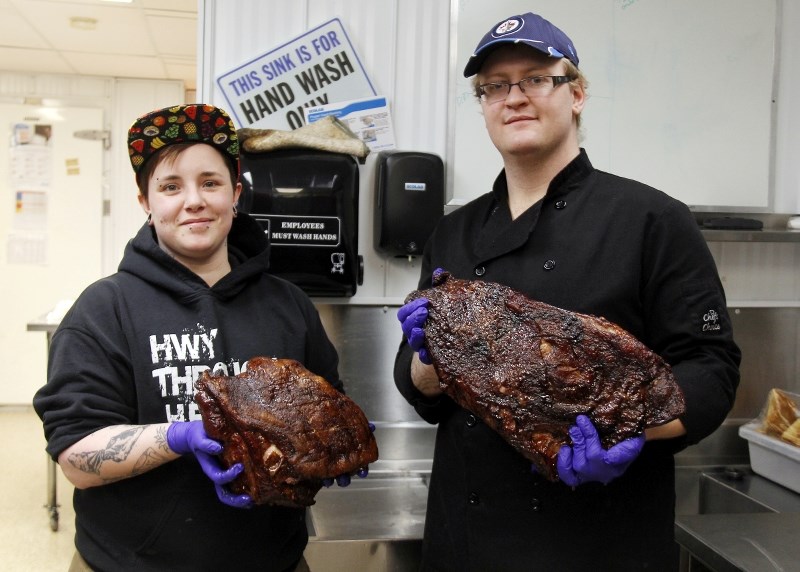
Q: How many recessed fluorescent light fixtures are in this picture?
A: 1